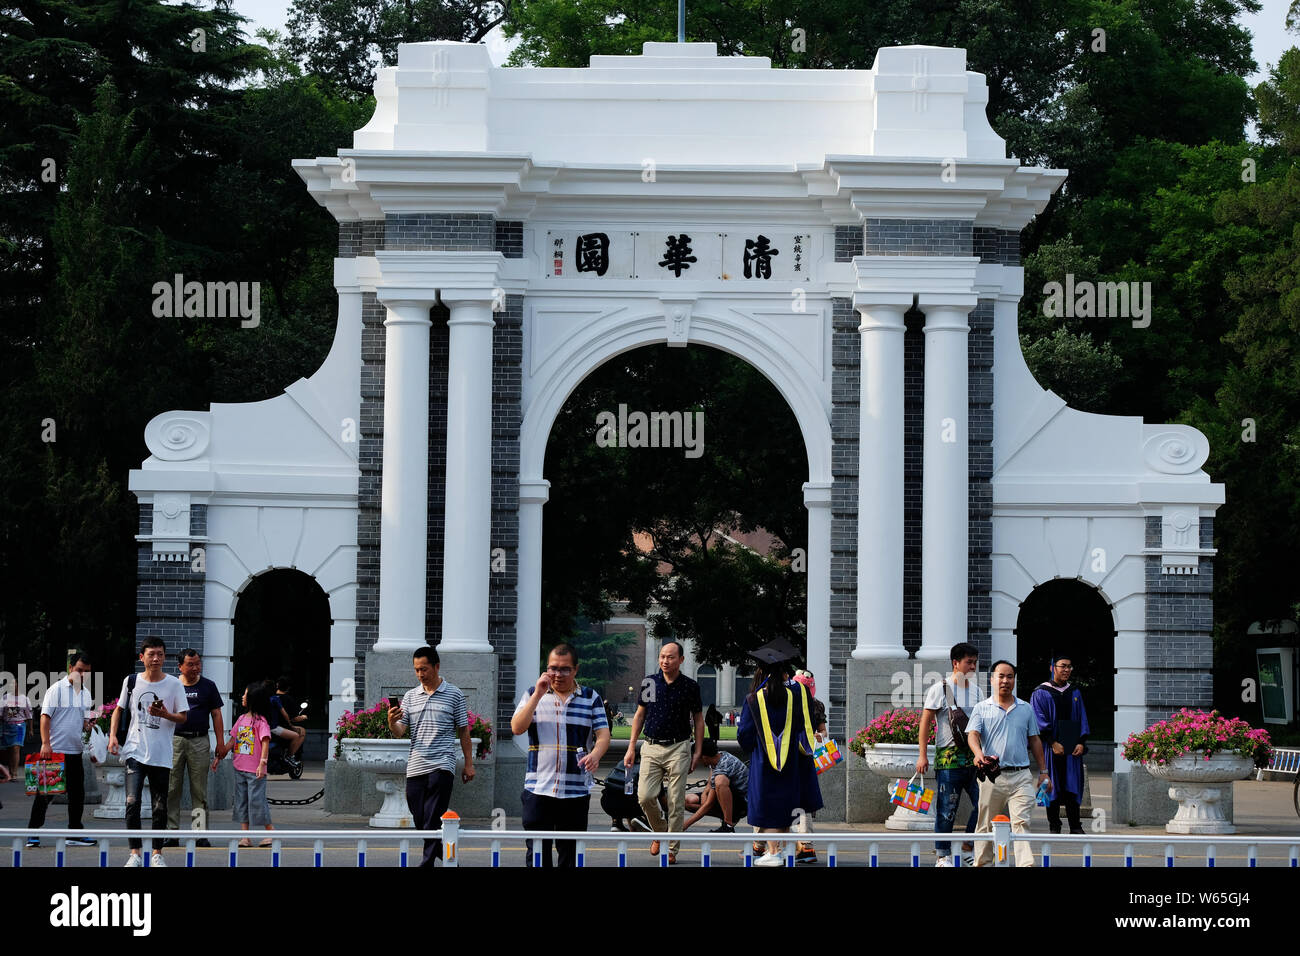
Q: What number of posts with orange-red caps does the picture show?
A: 2